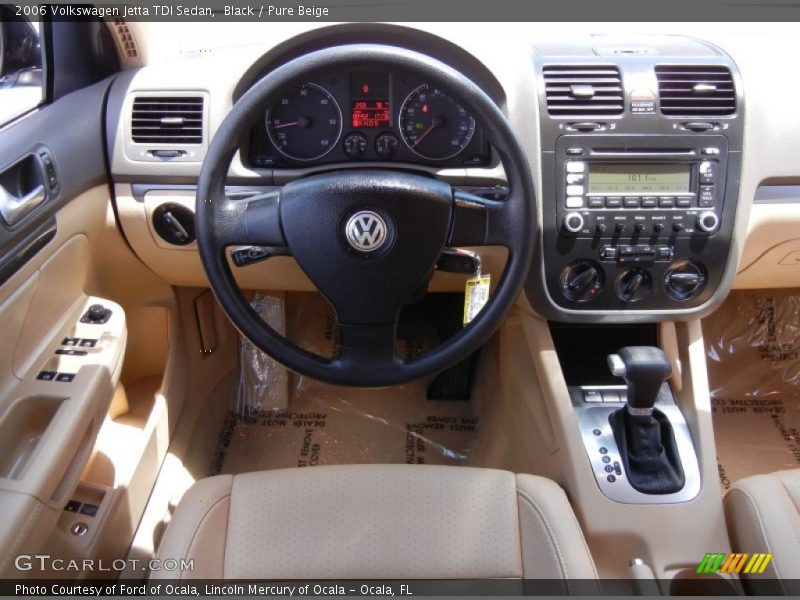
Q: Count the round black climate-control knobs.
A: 3